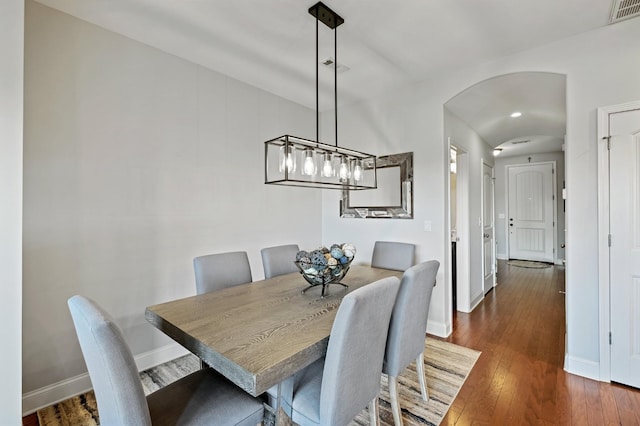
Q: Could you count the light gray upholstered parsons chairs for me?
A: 6